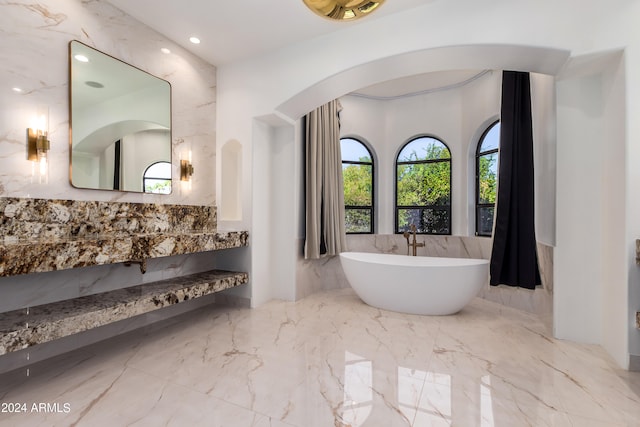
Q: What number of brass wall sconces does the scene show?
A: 2